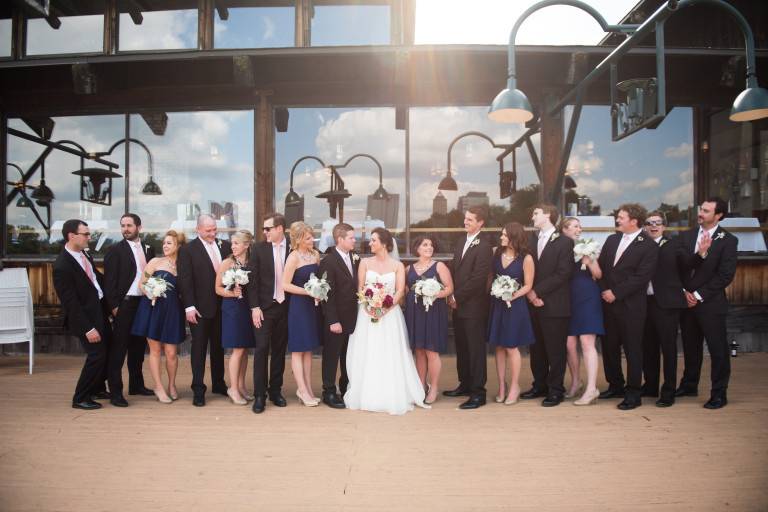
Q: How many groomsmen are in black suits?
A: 9